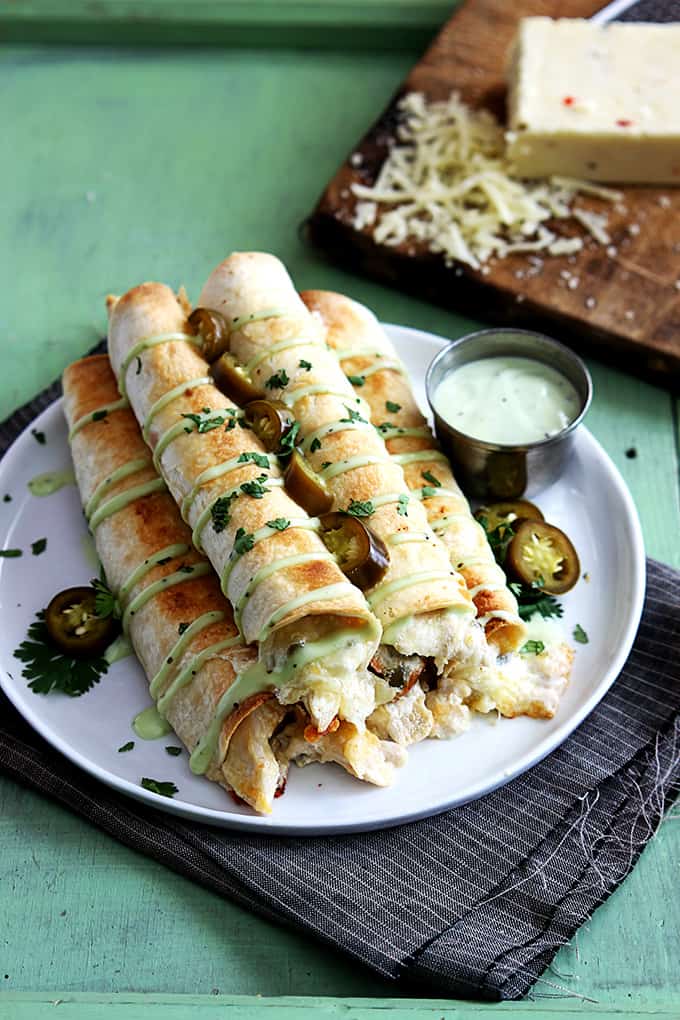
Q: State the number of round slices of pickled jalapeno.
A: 8